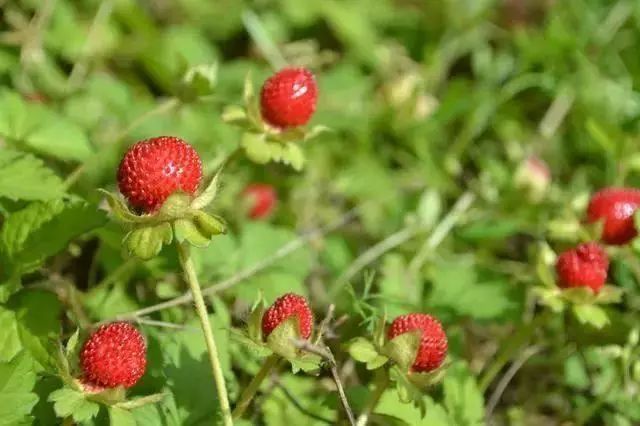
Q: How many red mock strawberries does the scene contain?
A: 8